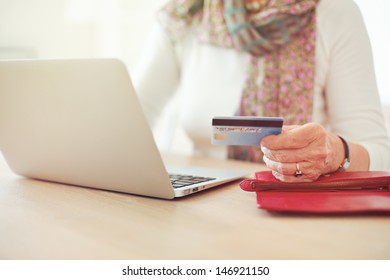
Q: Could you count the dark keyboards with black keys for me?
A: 1